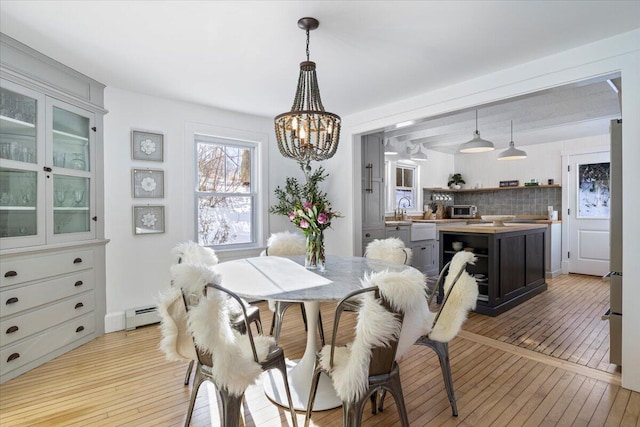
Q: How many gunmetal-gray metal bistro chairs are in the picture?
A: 6